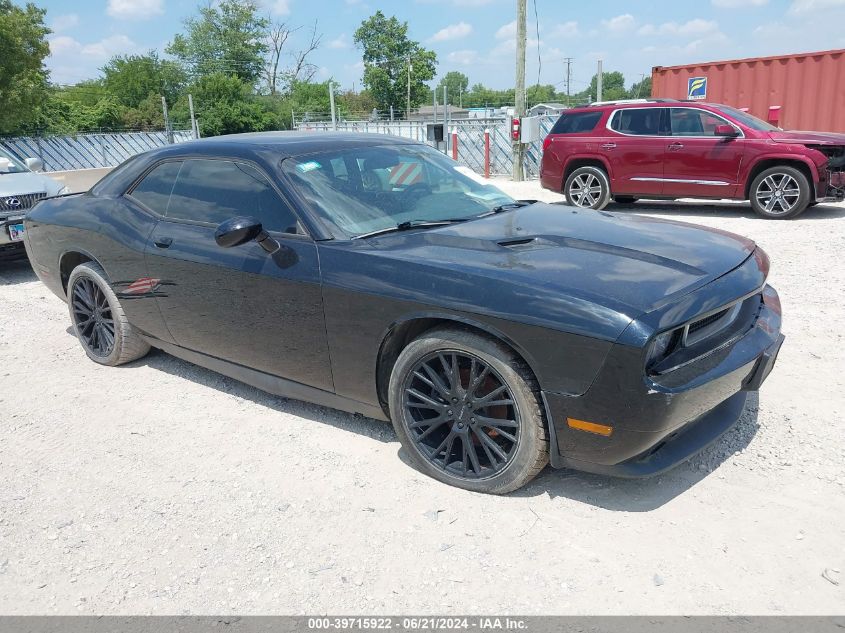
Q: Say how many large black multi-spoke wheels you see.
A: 2